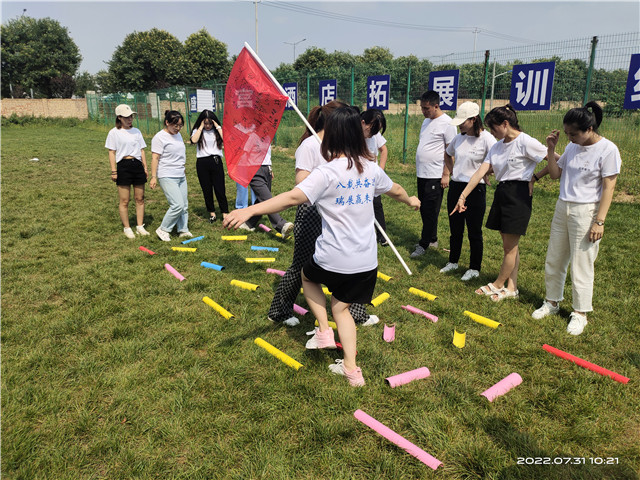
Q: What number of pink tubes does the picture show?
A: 9